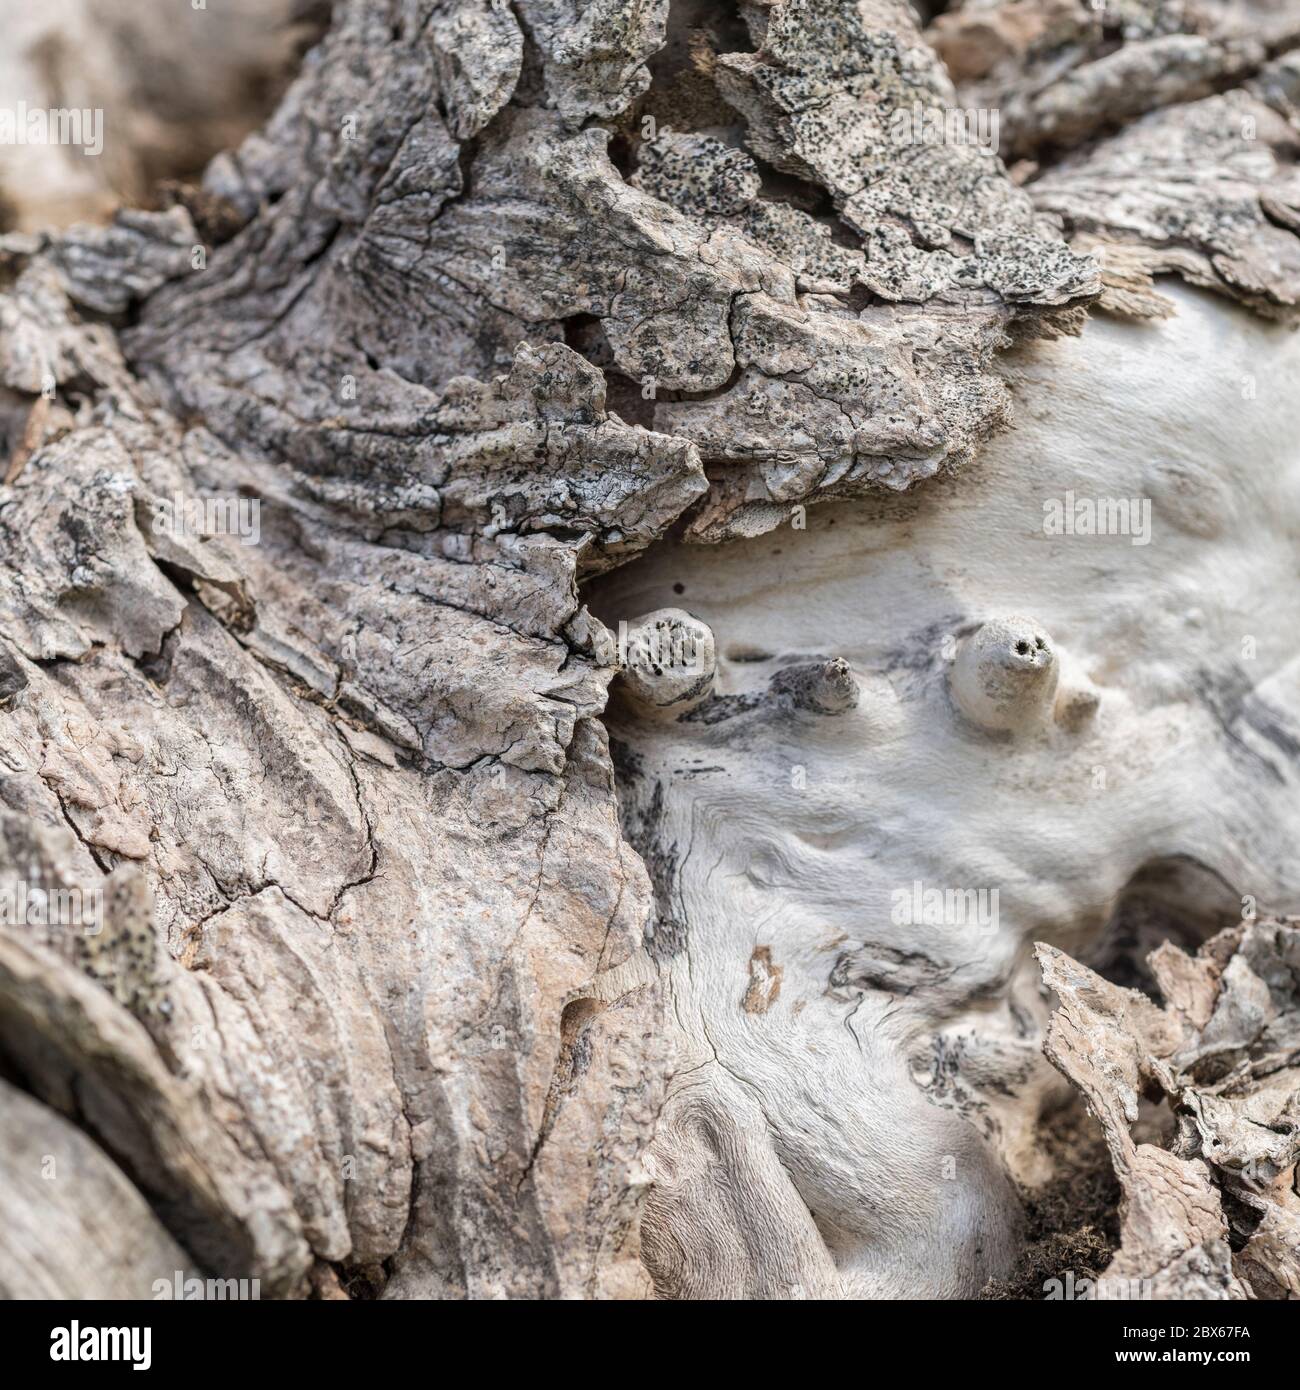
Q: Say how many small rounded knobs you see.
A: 4